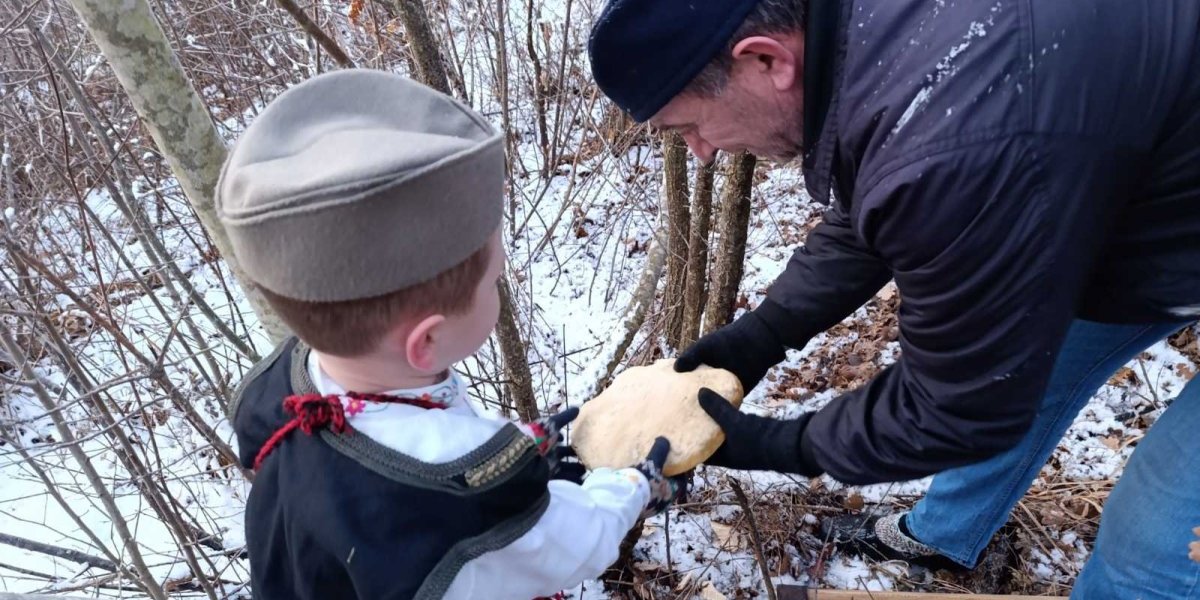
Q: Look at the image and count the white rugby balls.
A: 0